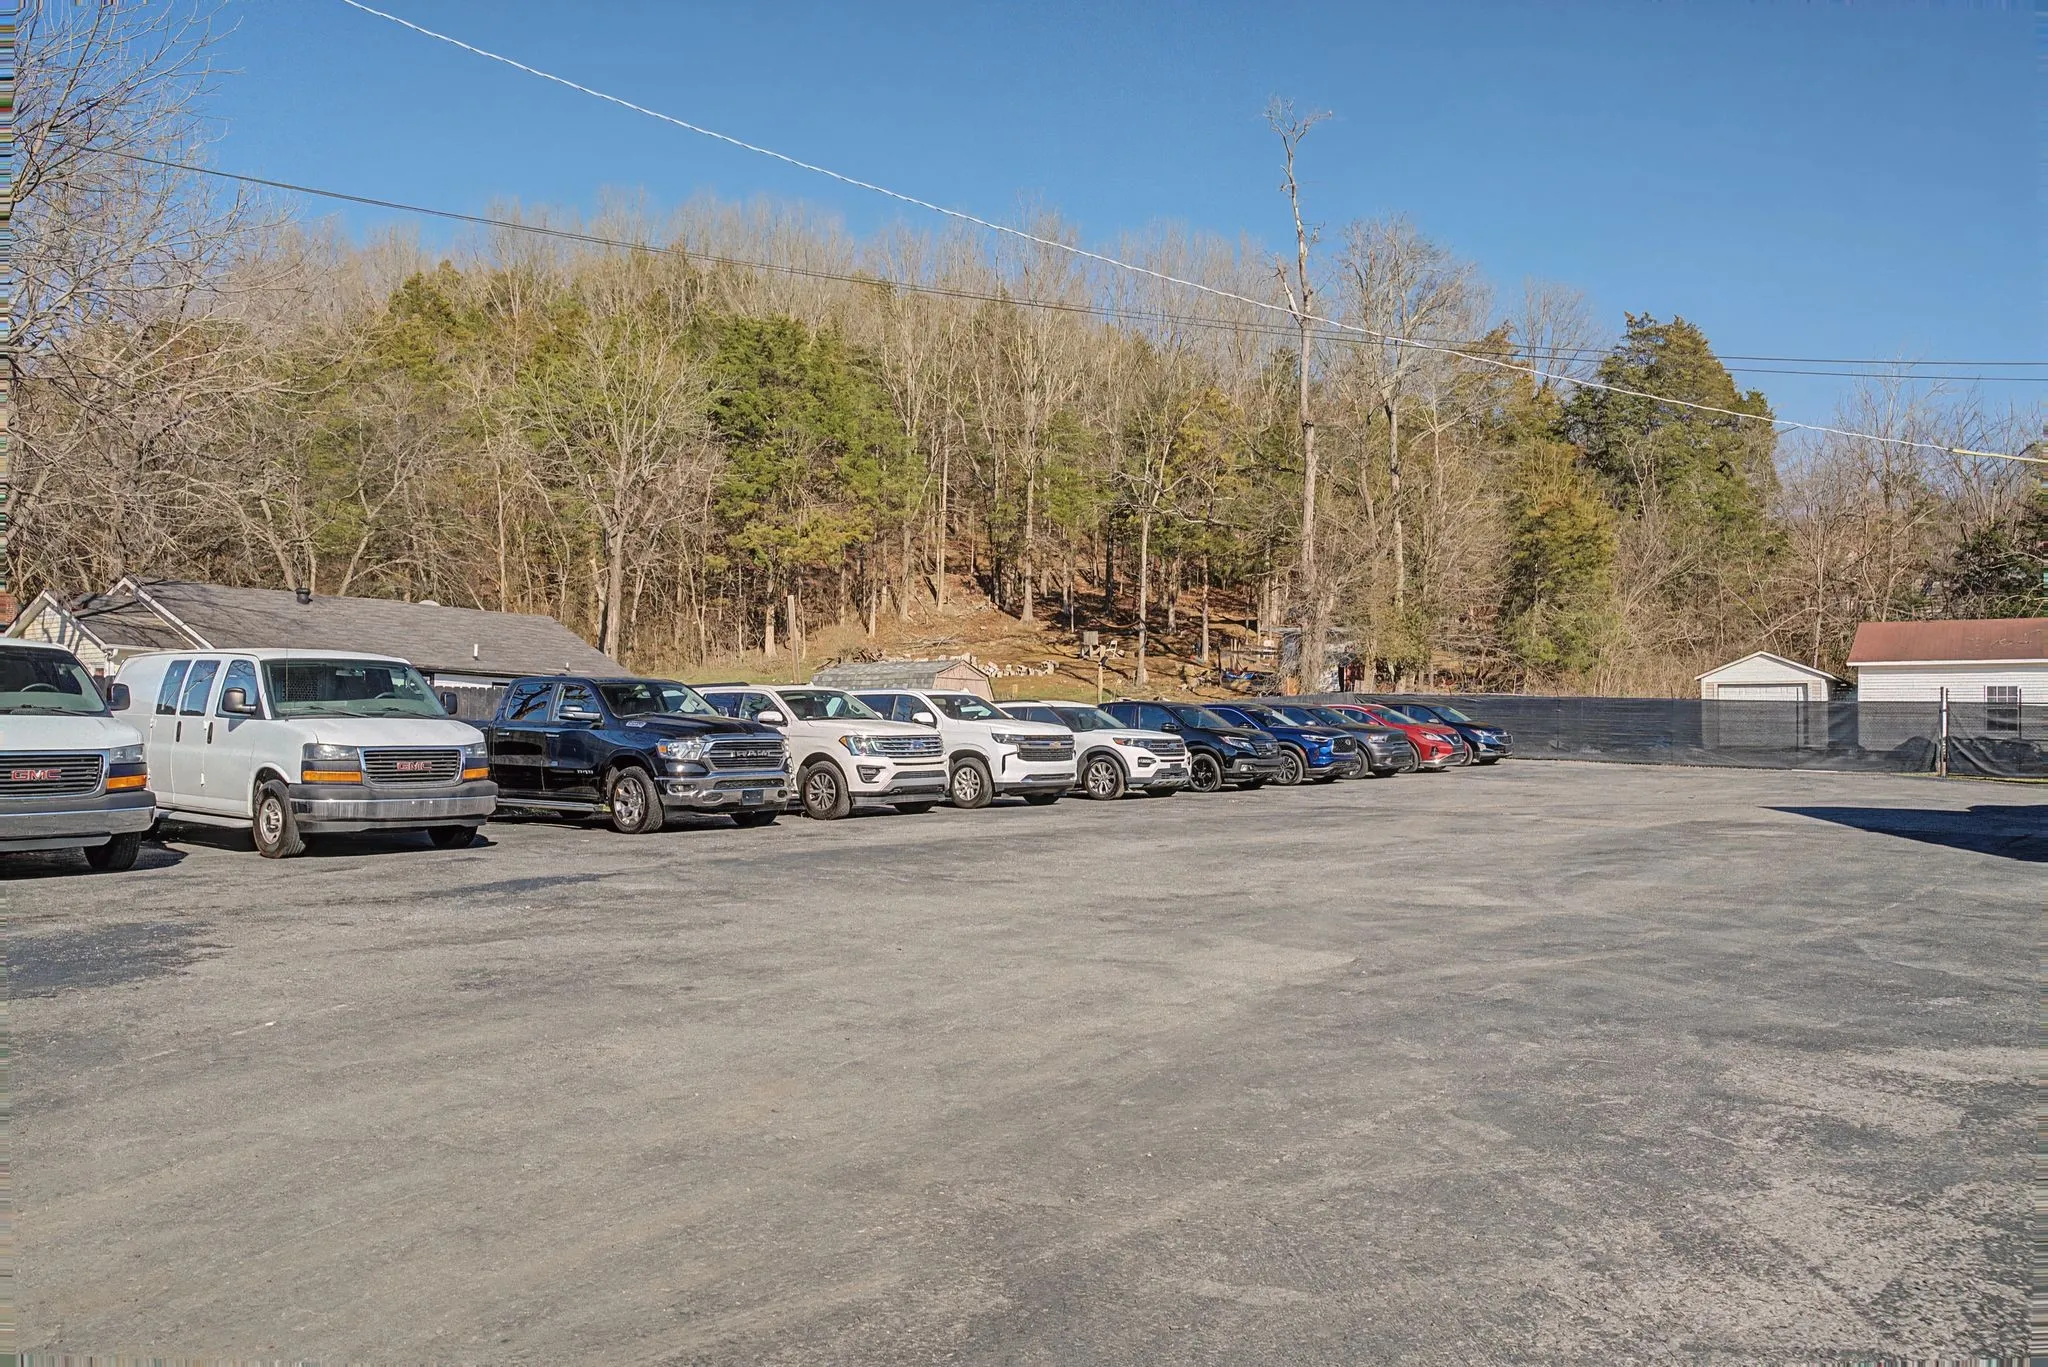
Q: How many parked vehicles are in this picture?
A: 11